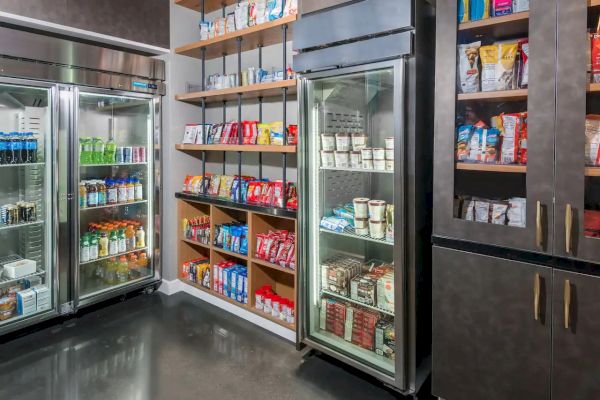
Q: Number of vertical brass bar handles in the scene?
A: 4